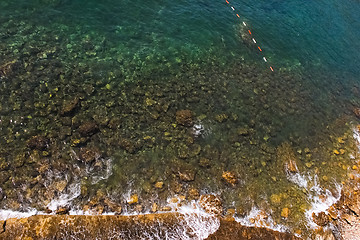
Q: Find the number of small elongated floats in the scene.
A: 9